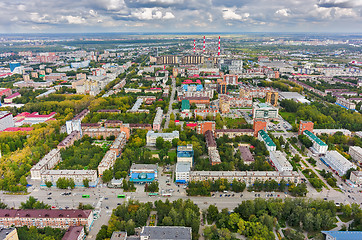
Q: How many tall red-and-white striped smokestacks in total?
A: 3